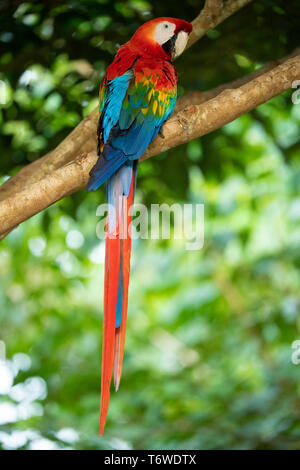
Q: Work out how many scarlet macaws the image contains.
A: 1